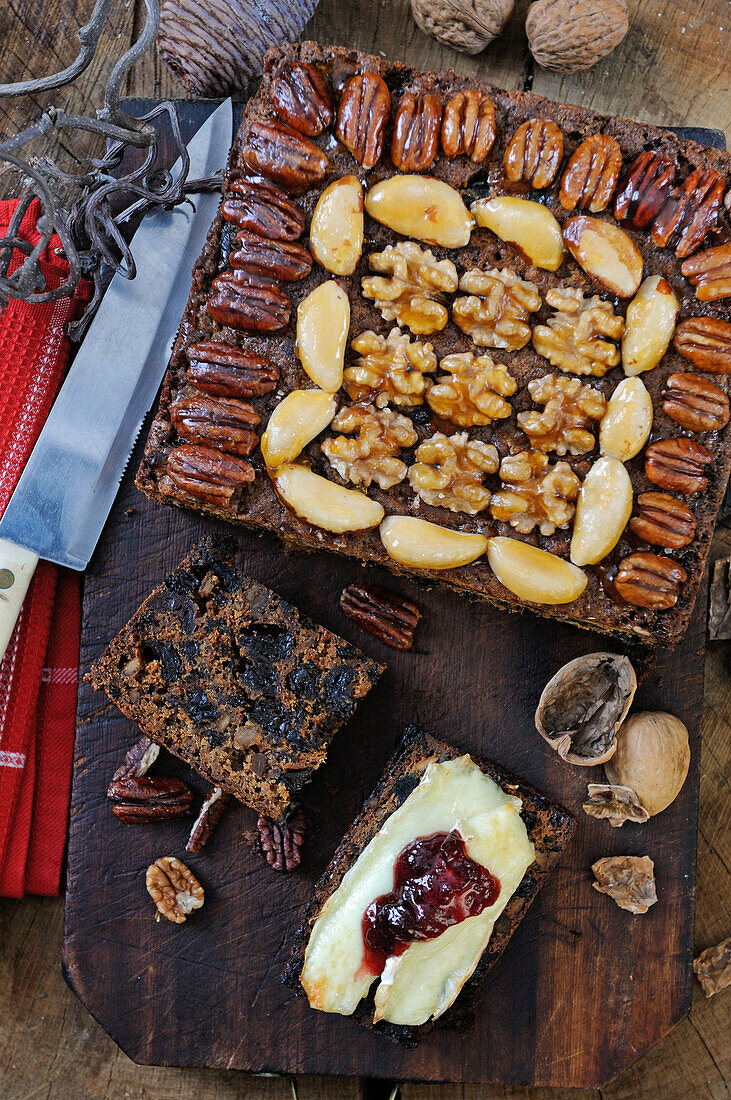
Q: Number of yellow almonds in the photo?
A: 12